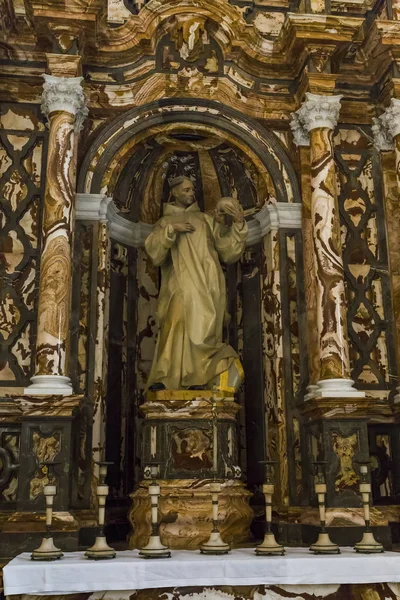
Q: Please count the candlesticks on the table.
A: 7